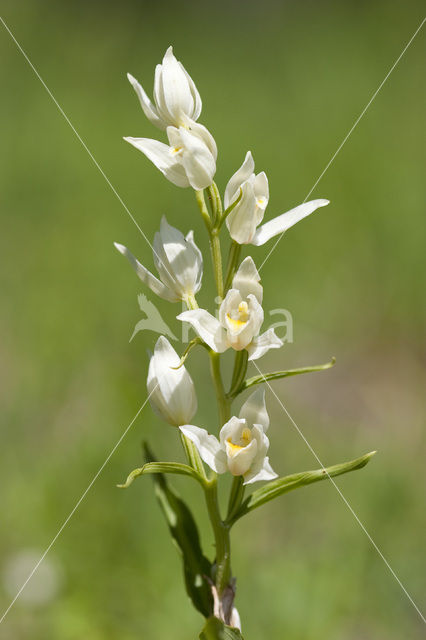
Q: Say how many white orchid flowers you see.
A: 7